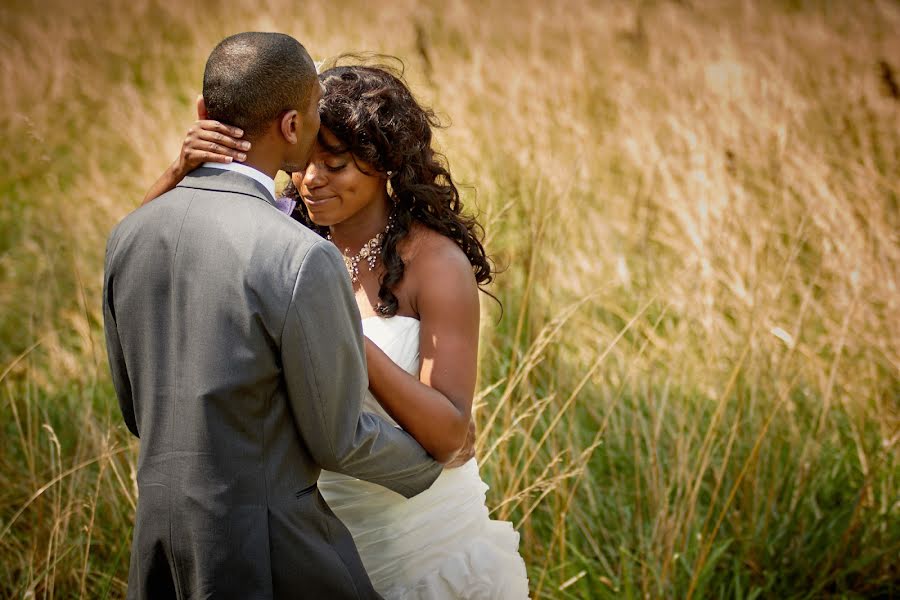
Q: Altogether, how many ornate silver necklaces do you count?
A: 1